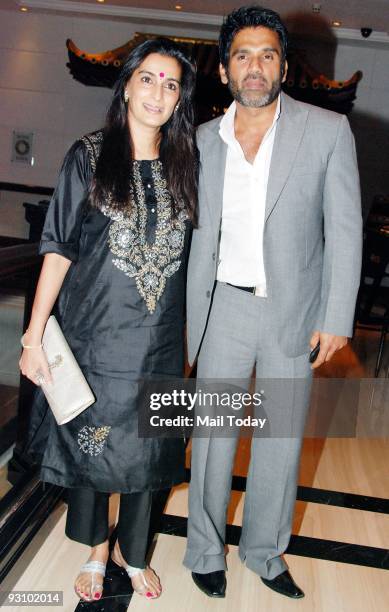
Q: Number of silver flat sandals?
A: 2